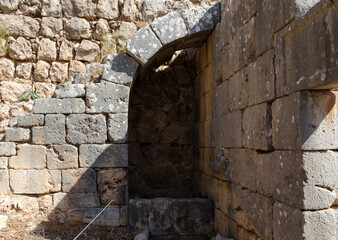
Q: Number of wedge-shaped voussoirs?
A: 4